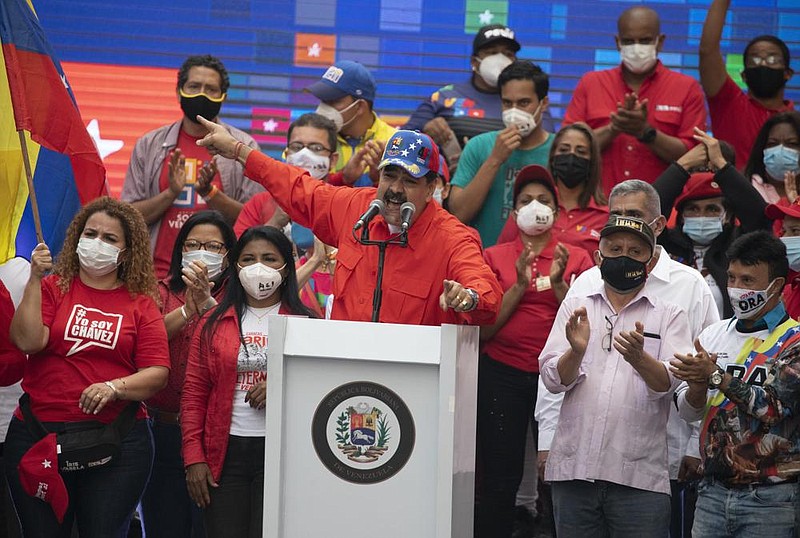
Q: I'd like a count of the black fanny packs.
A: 1